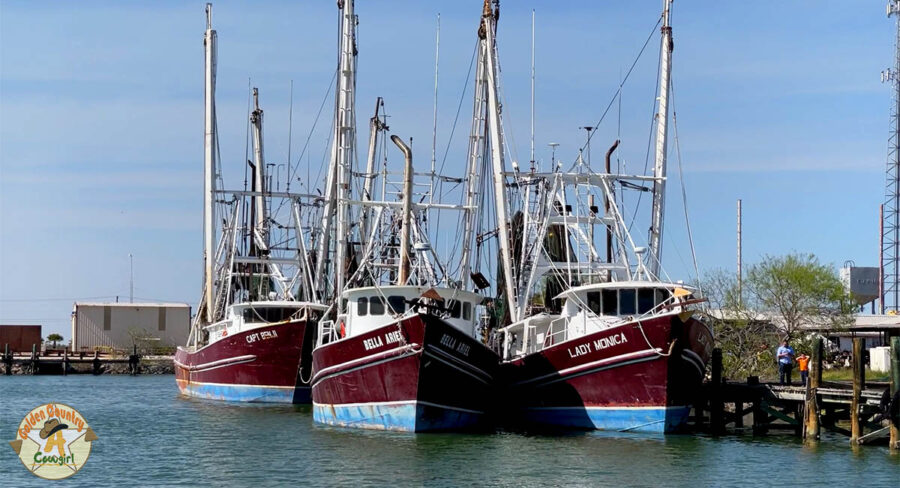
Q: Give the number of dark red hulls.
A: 3